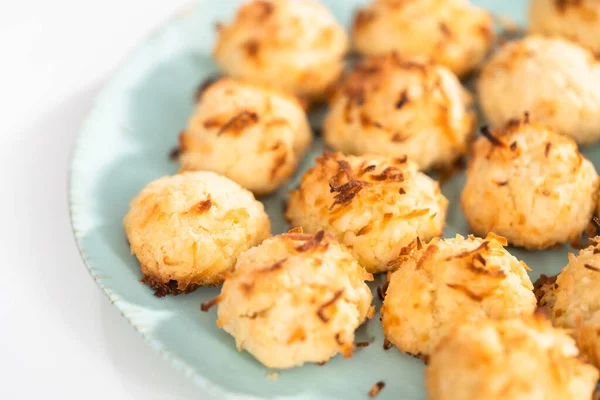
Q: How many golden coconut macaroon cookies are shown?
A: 13